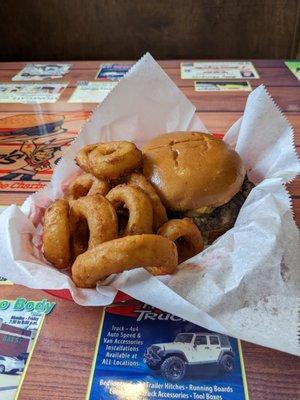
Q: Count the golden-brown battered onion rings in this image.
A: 8